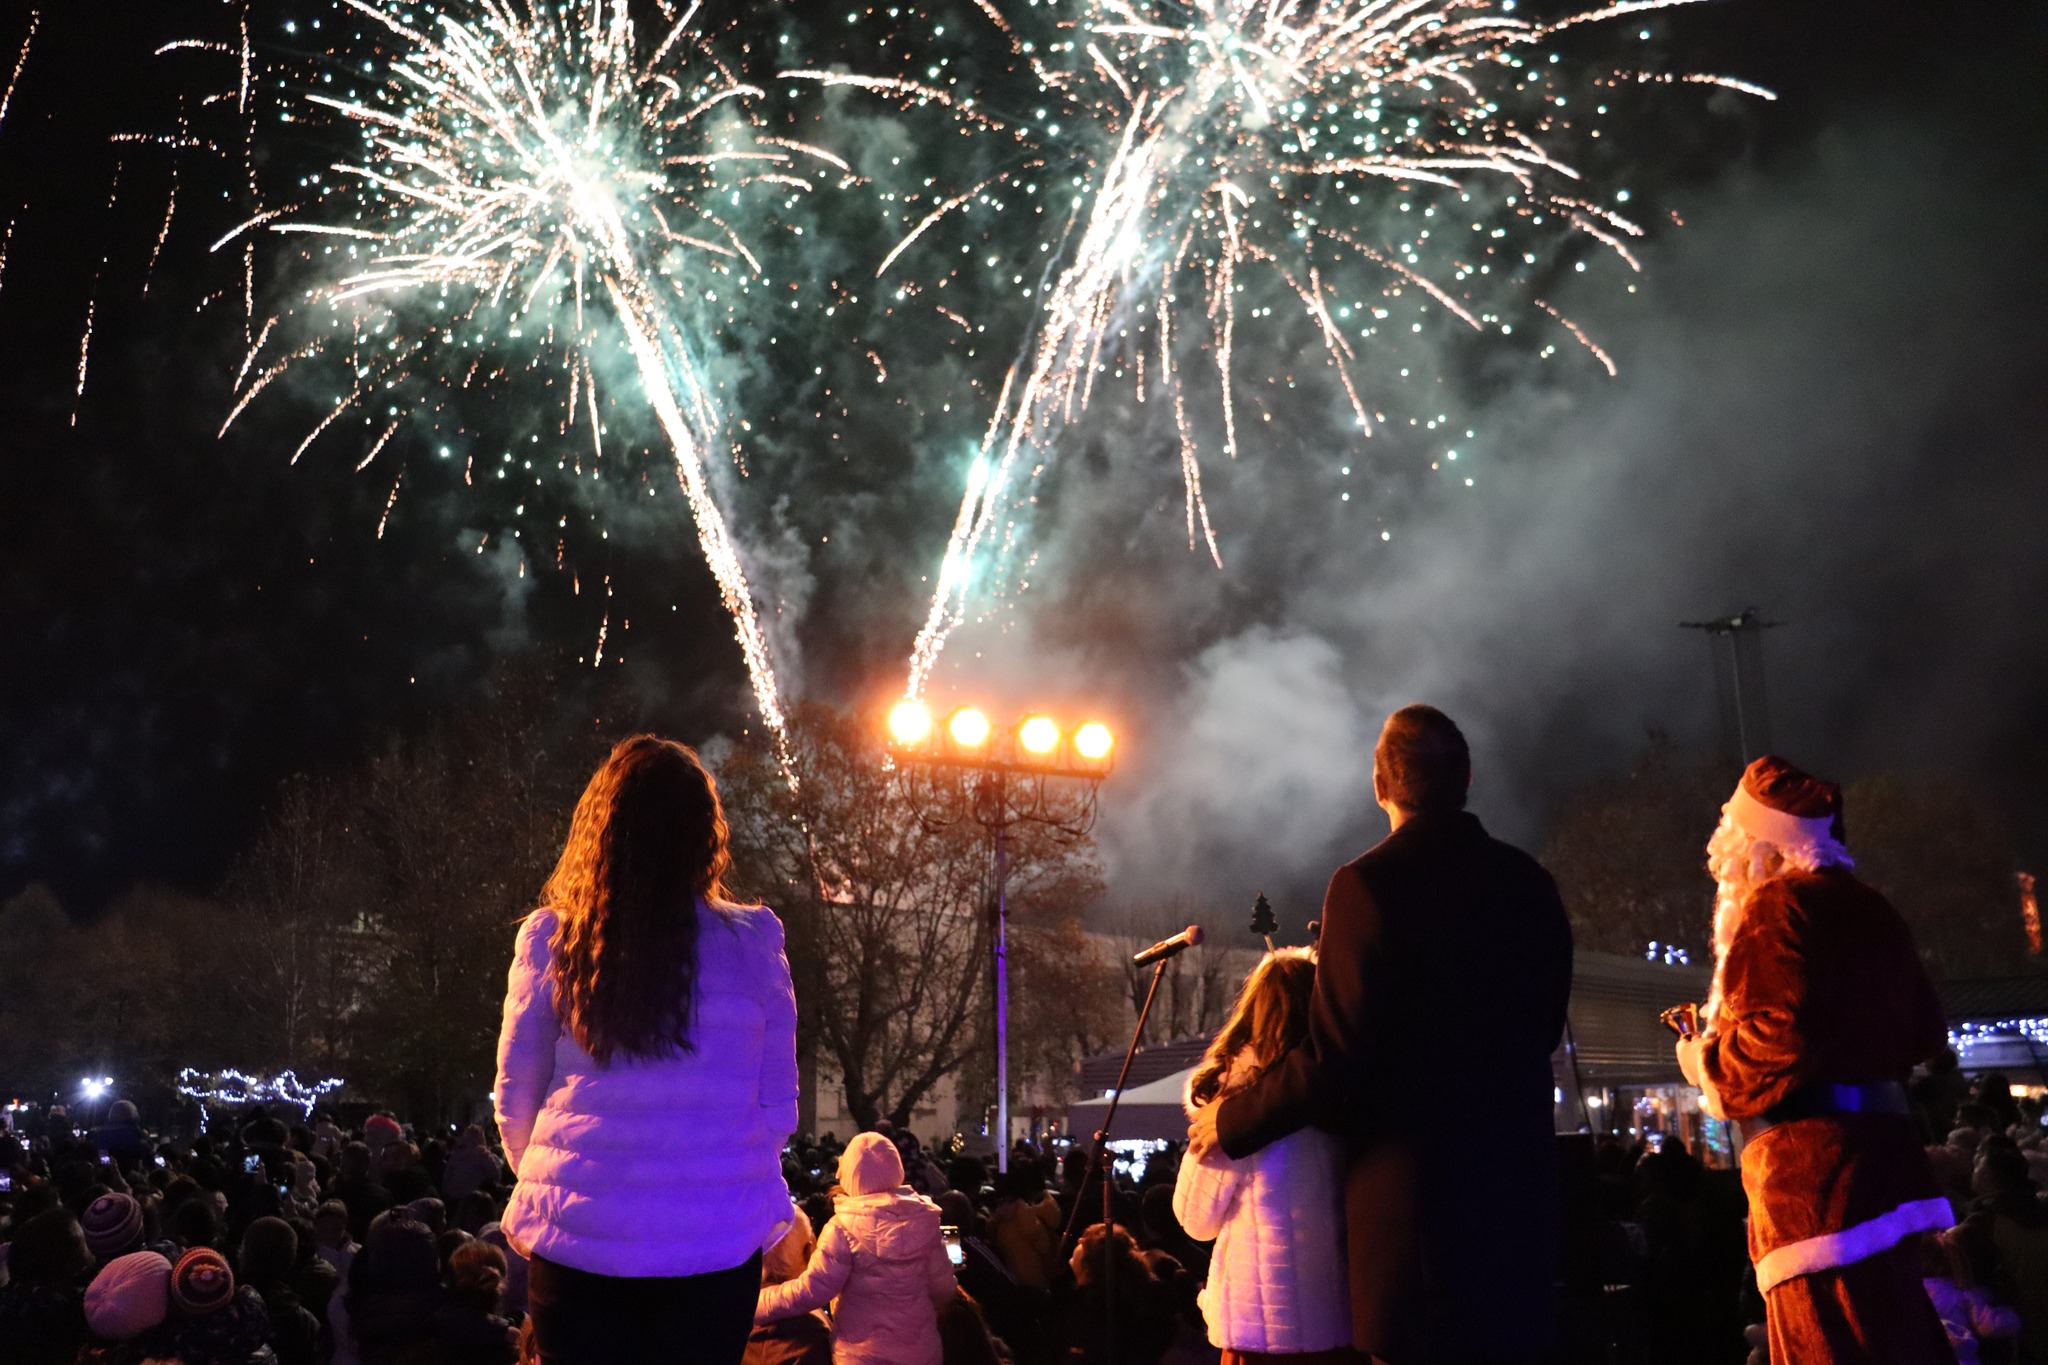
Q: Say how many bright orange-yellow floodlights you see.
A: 4